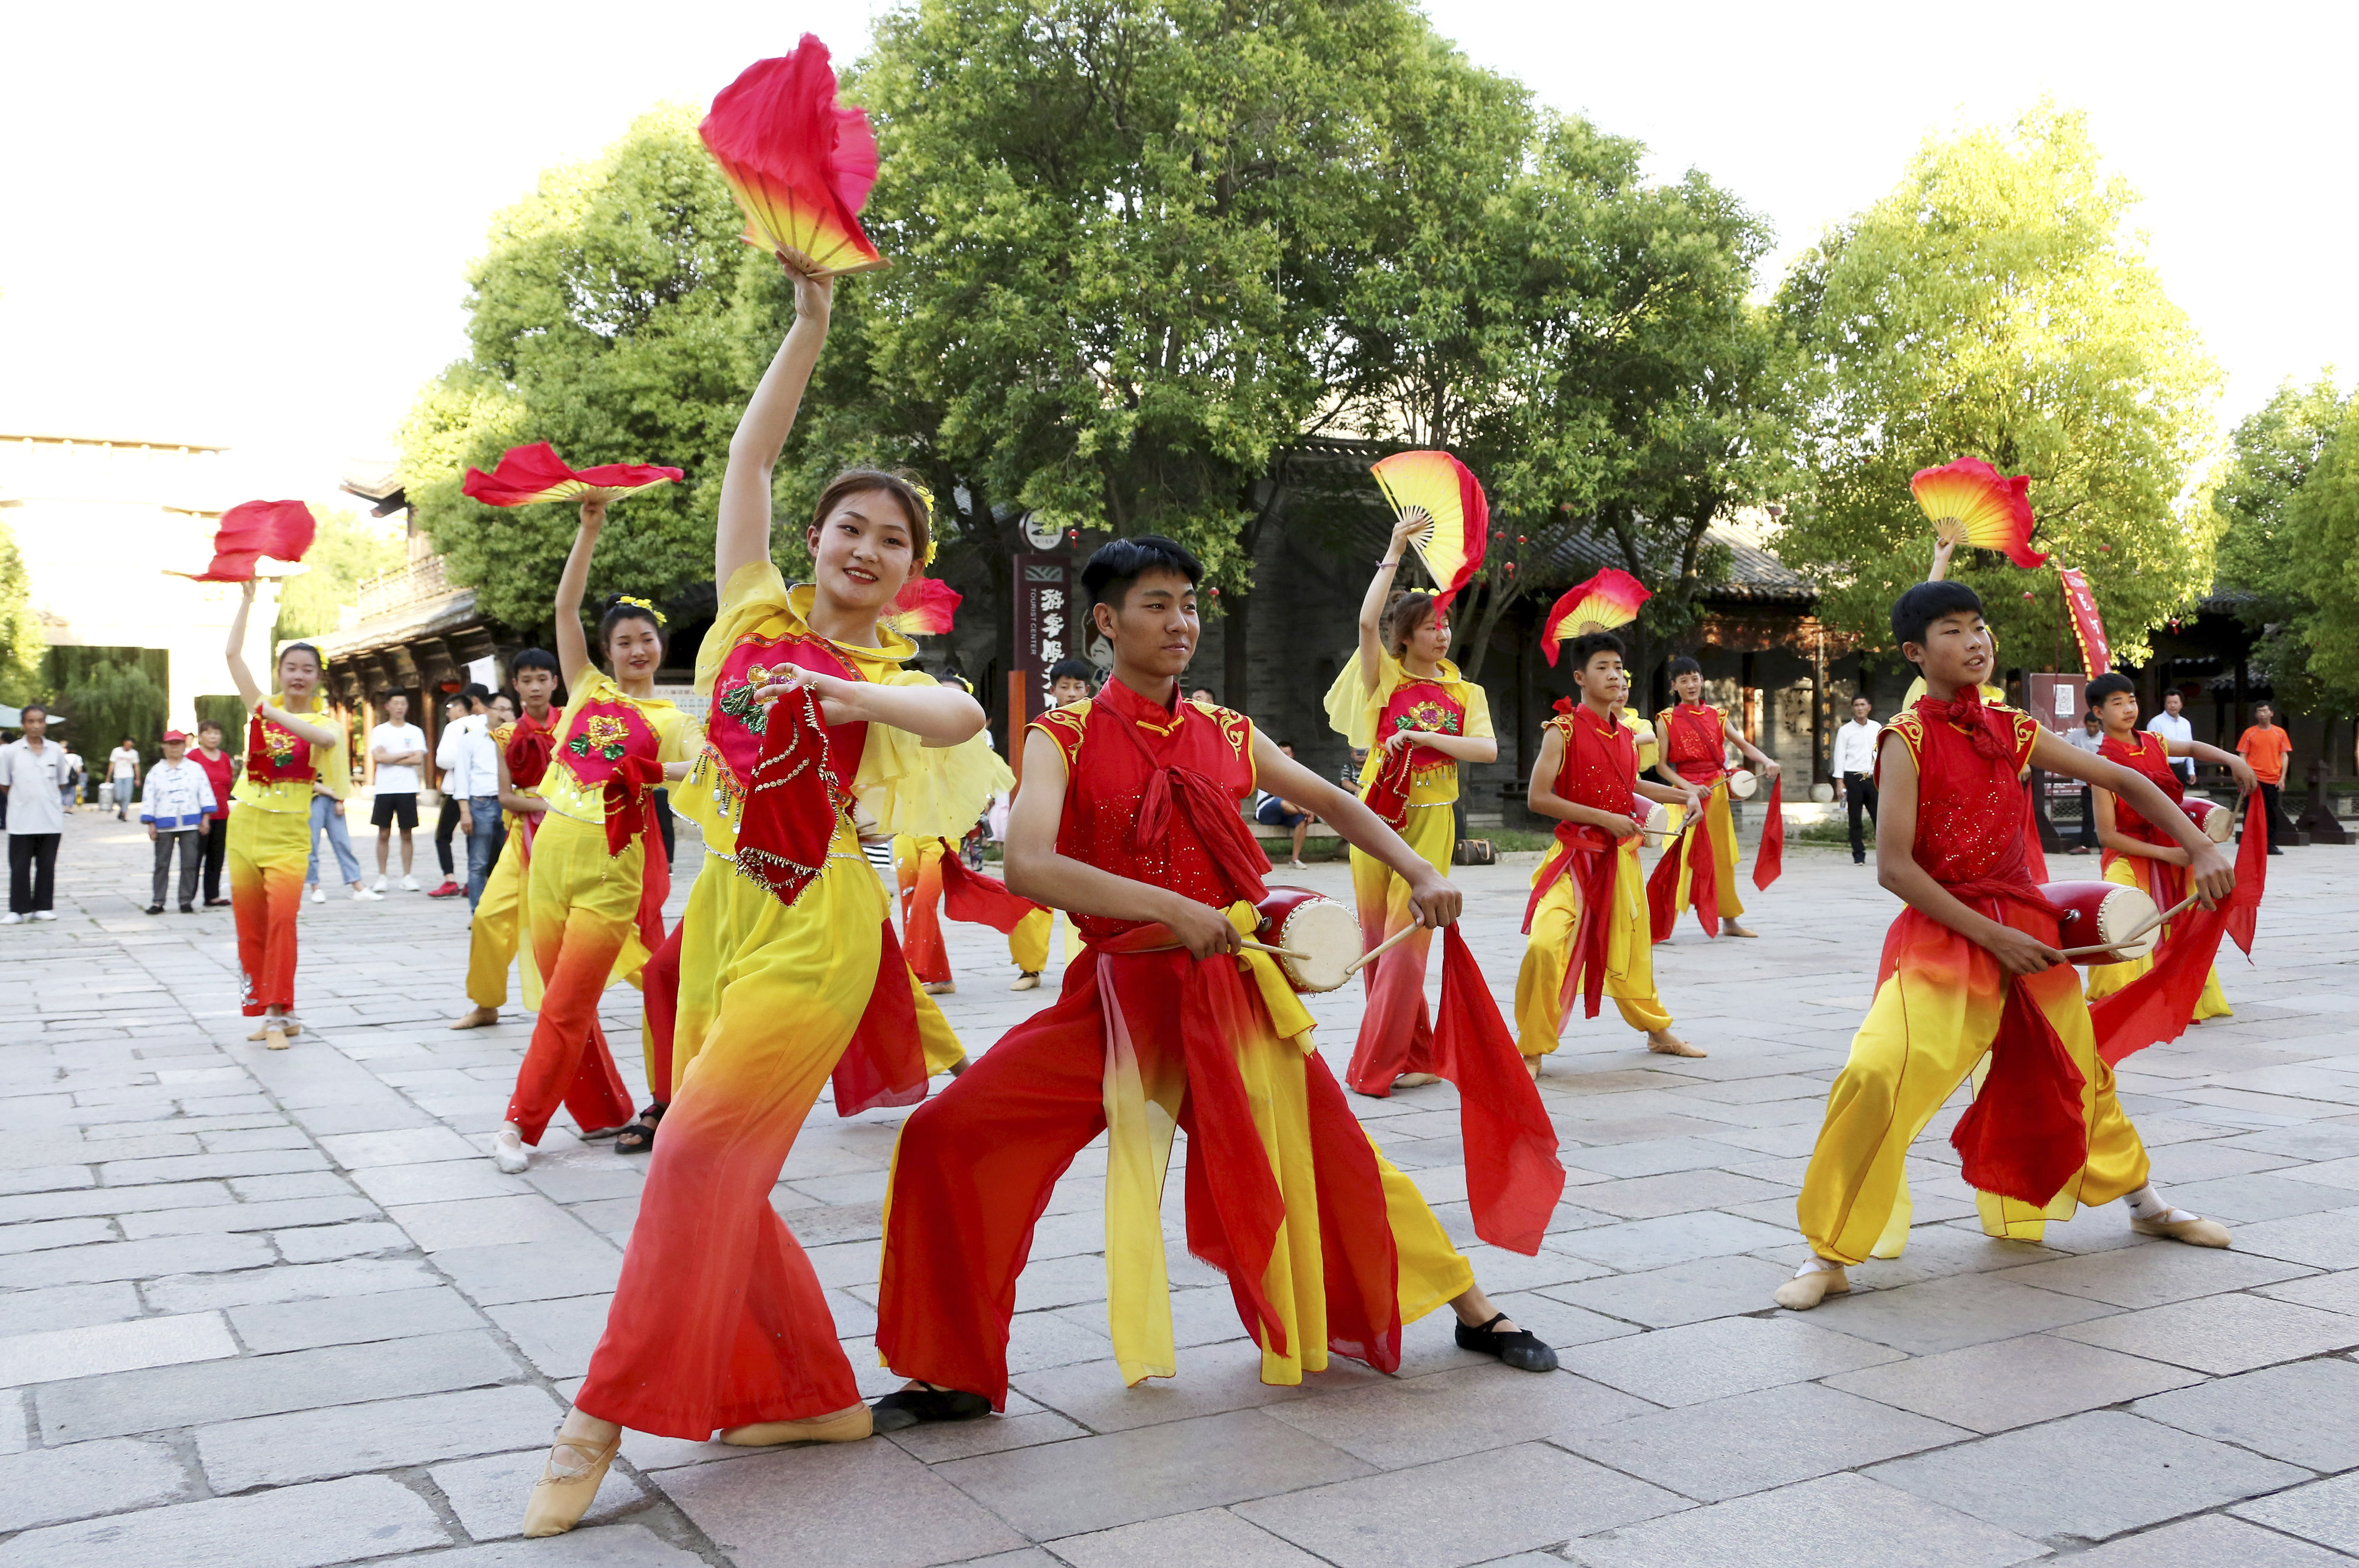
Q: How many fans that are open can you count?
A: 7